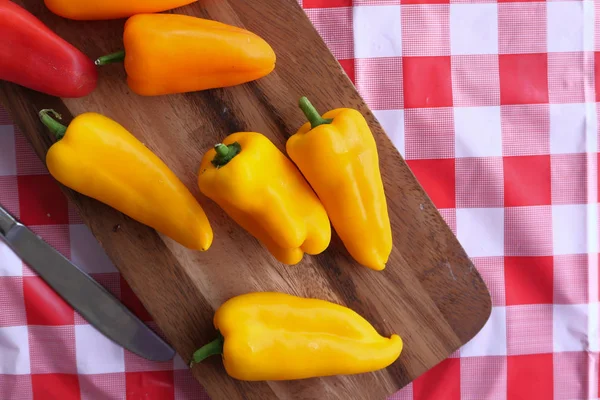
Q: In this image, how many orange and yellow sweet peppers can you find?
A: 6